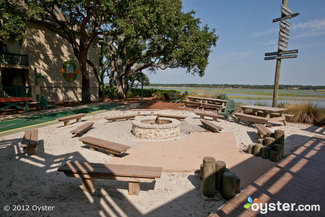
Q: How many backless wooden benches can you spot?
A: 11